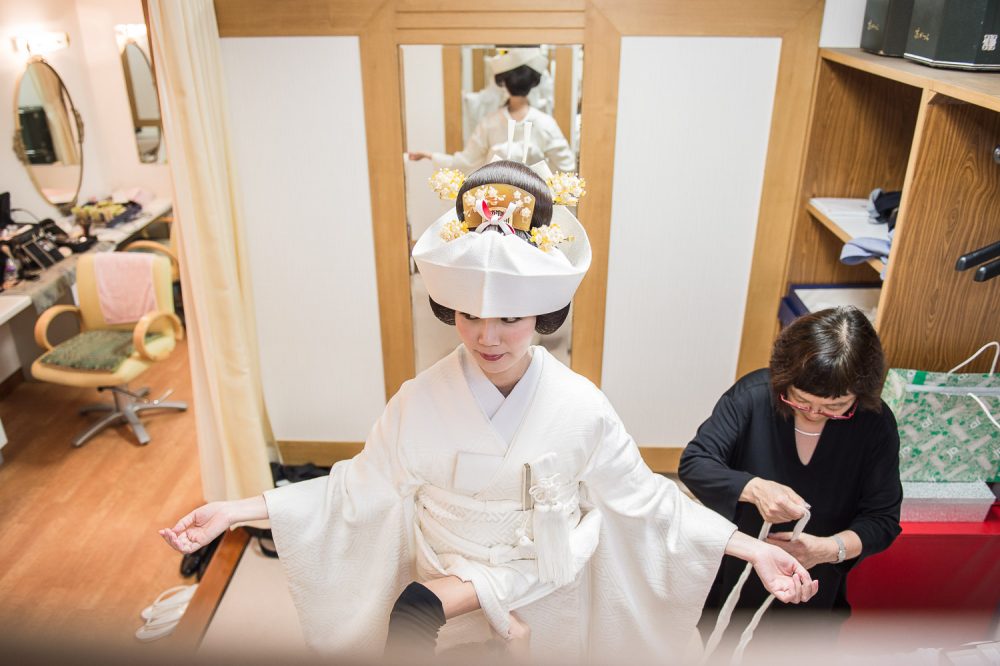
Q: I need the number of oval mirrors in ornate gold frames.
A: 2